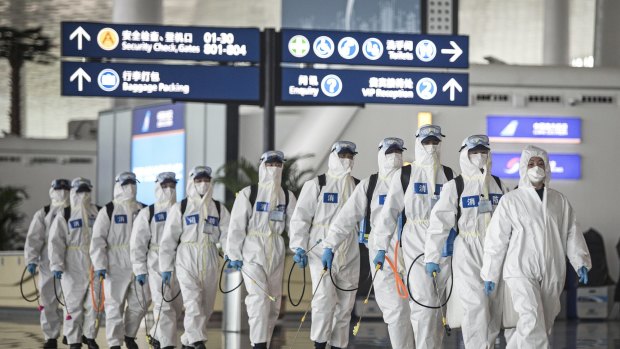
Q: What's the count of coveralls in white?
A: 11